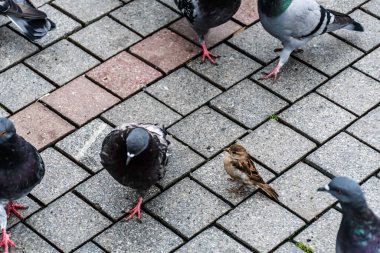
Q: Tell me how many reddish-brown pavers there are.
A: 6